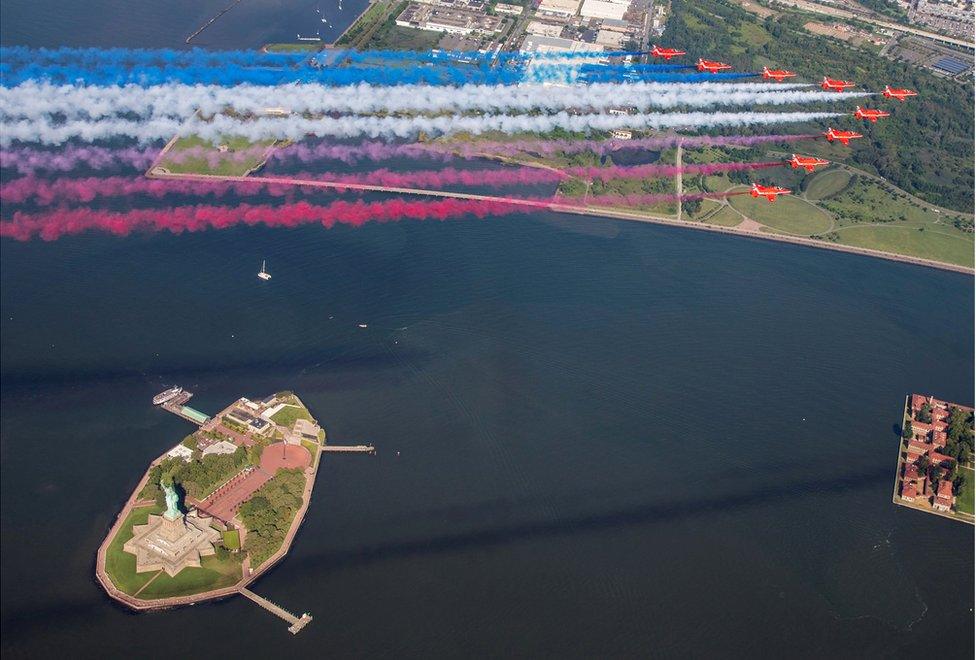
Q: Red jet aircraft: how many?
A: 9